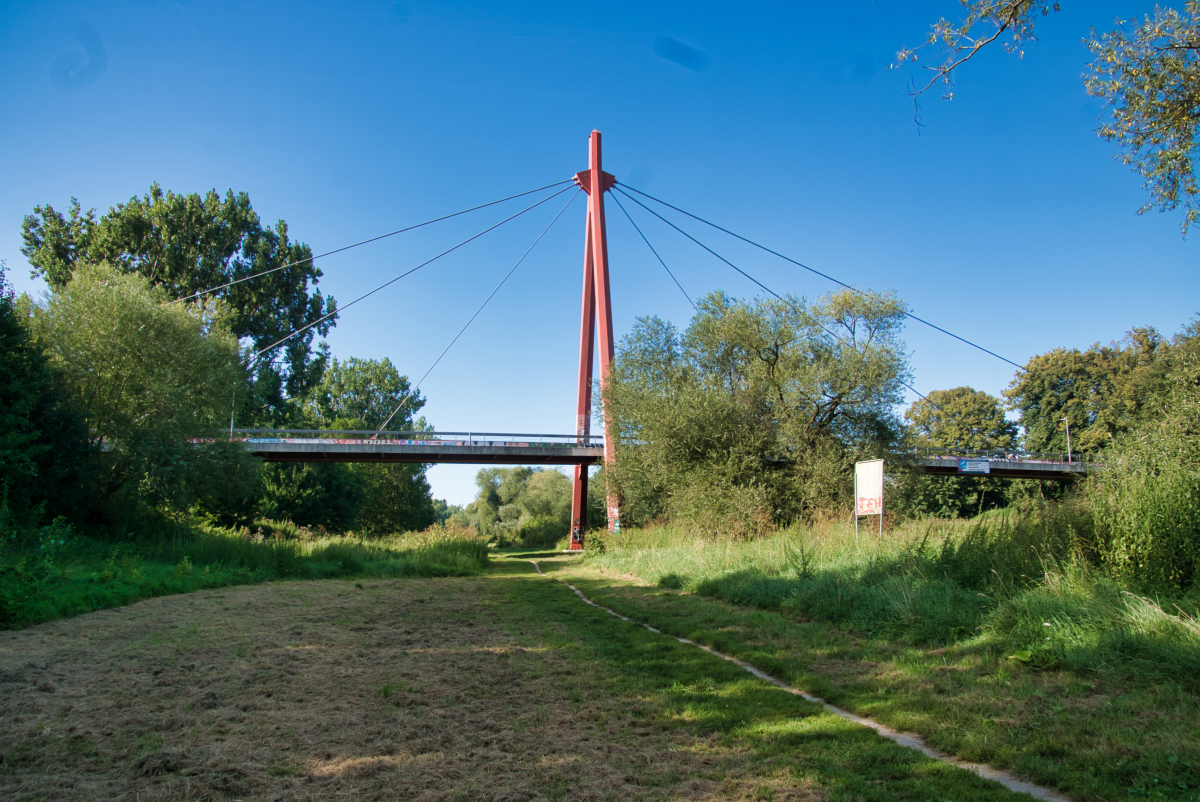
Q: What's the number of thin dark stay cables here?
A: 6